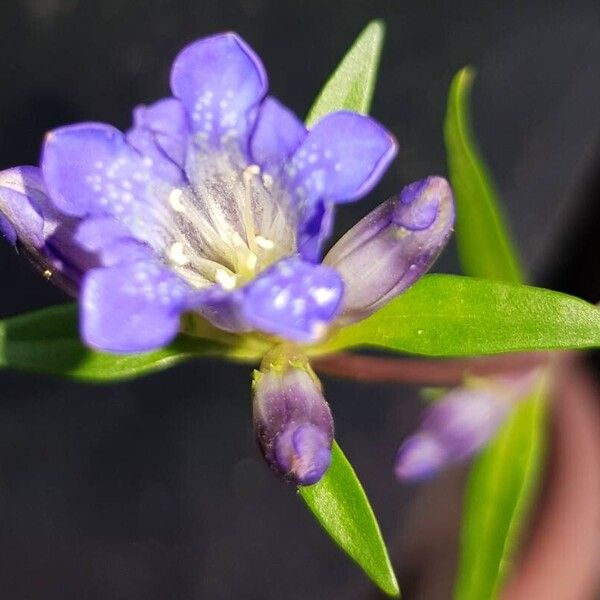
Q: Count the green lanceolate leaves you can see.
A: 6